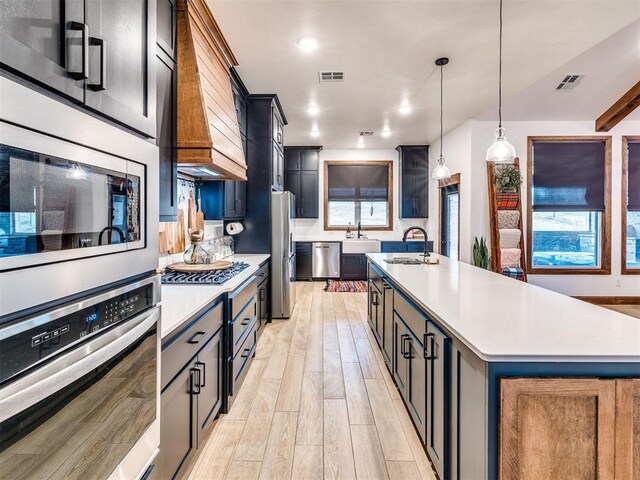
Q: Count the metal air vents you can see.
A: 3